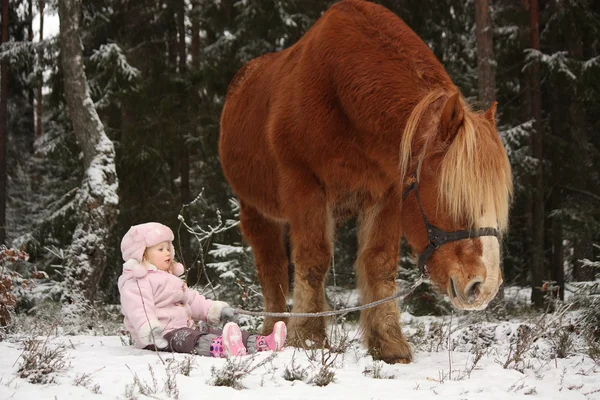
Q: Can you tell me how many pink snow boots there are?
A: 2